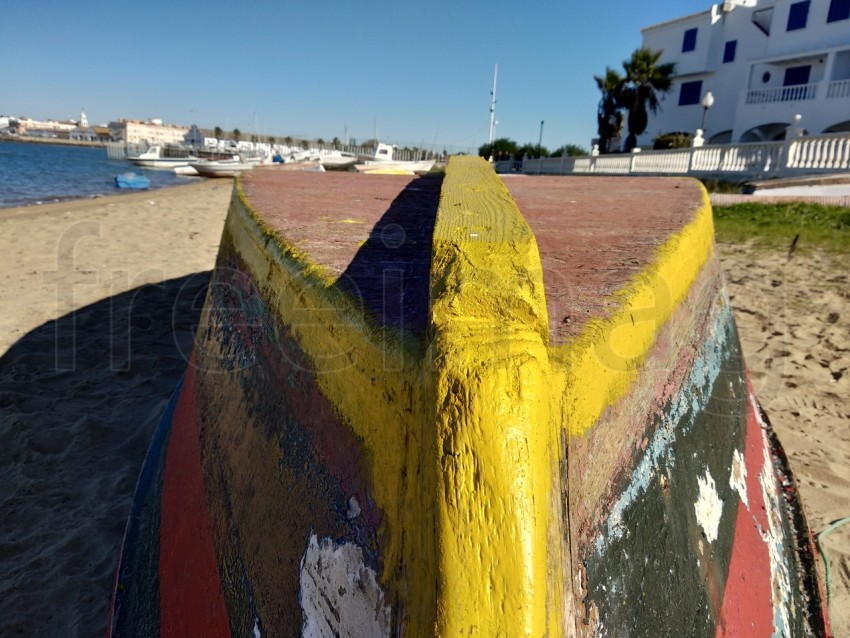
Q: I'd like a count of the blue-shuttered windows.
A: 6